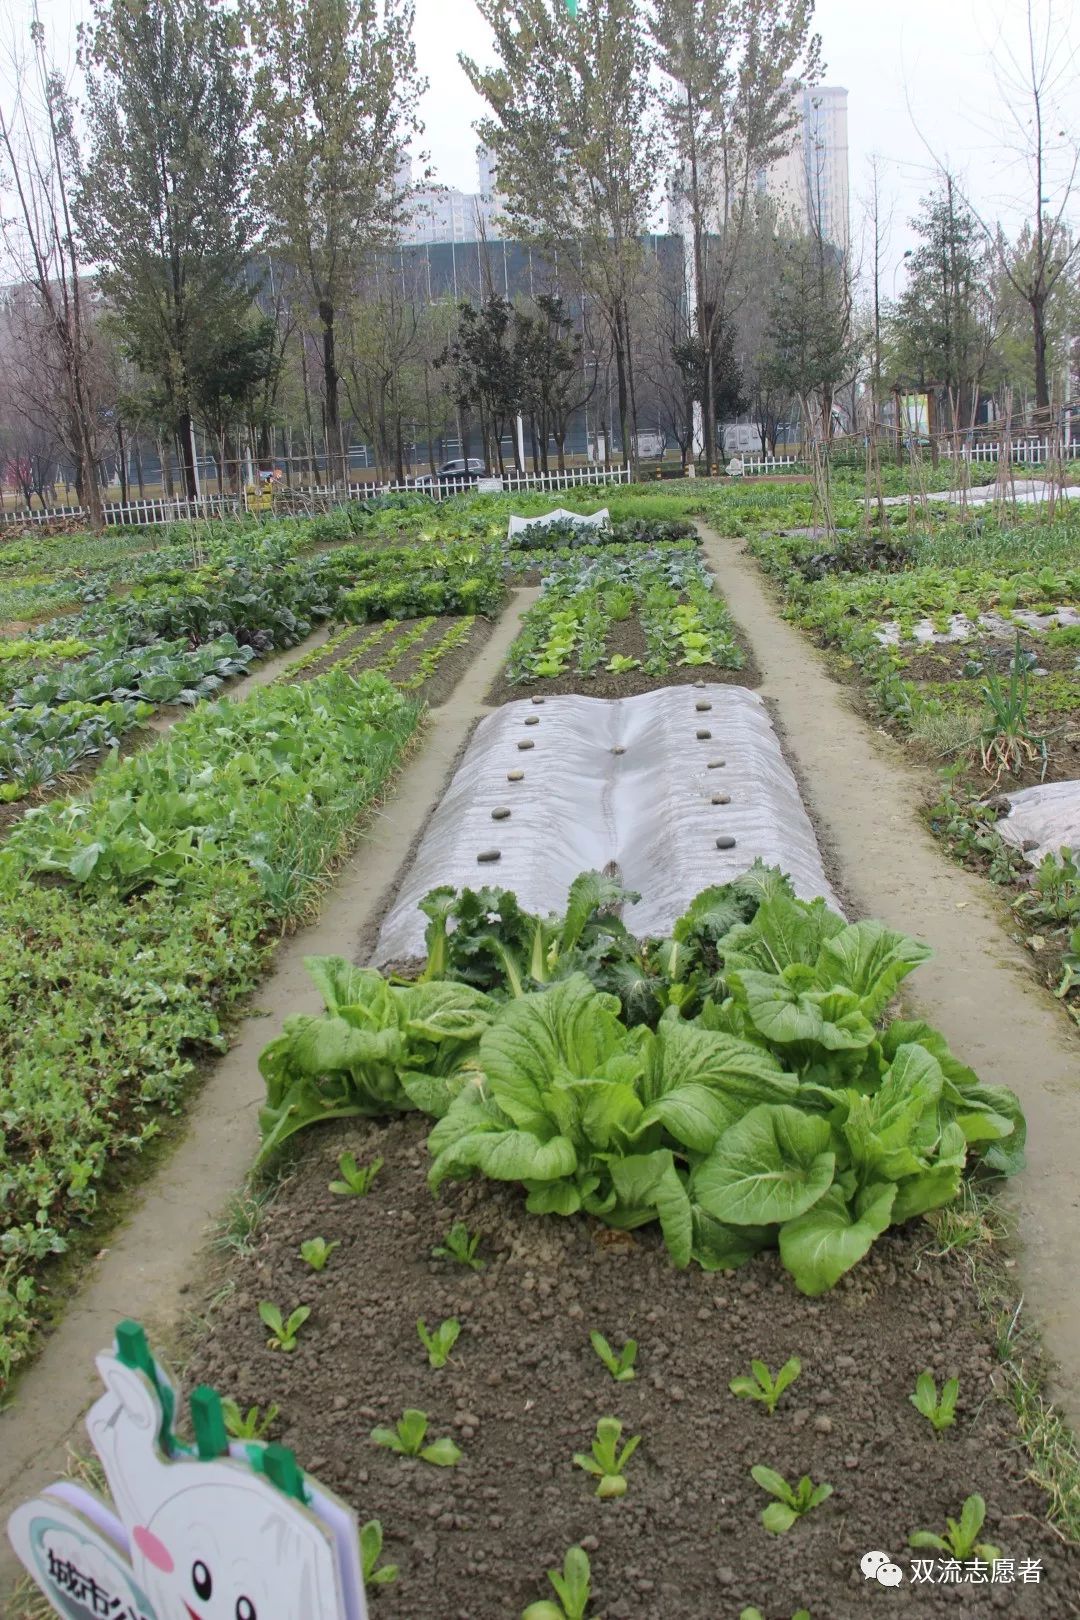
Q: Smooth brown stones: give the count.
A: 13